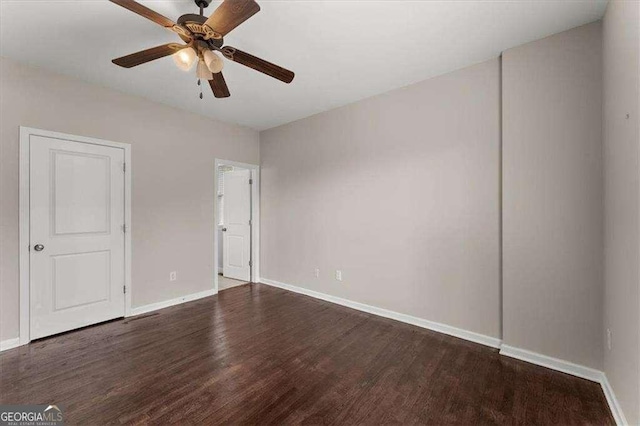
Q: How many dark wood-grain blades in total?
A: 5